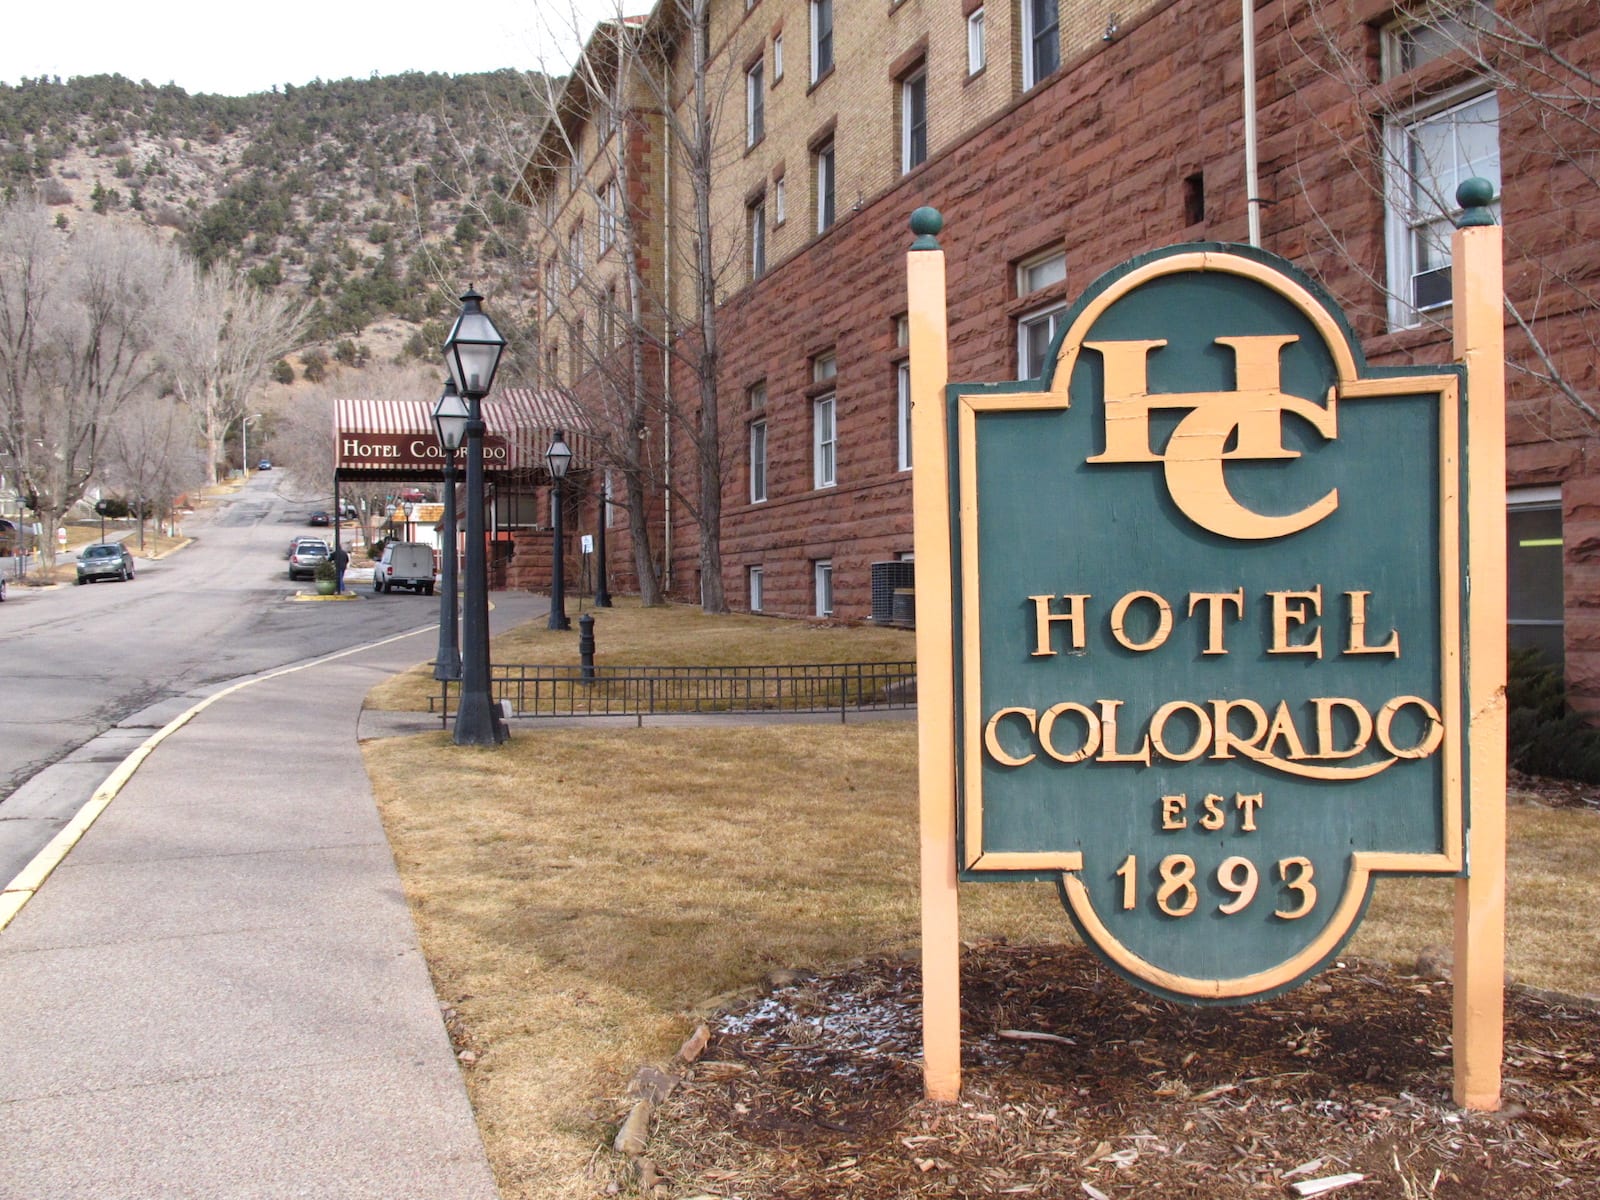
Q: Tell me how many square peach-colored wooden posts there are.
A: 2